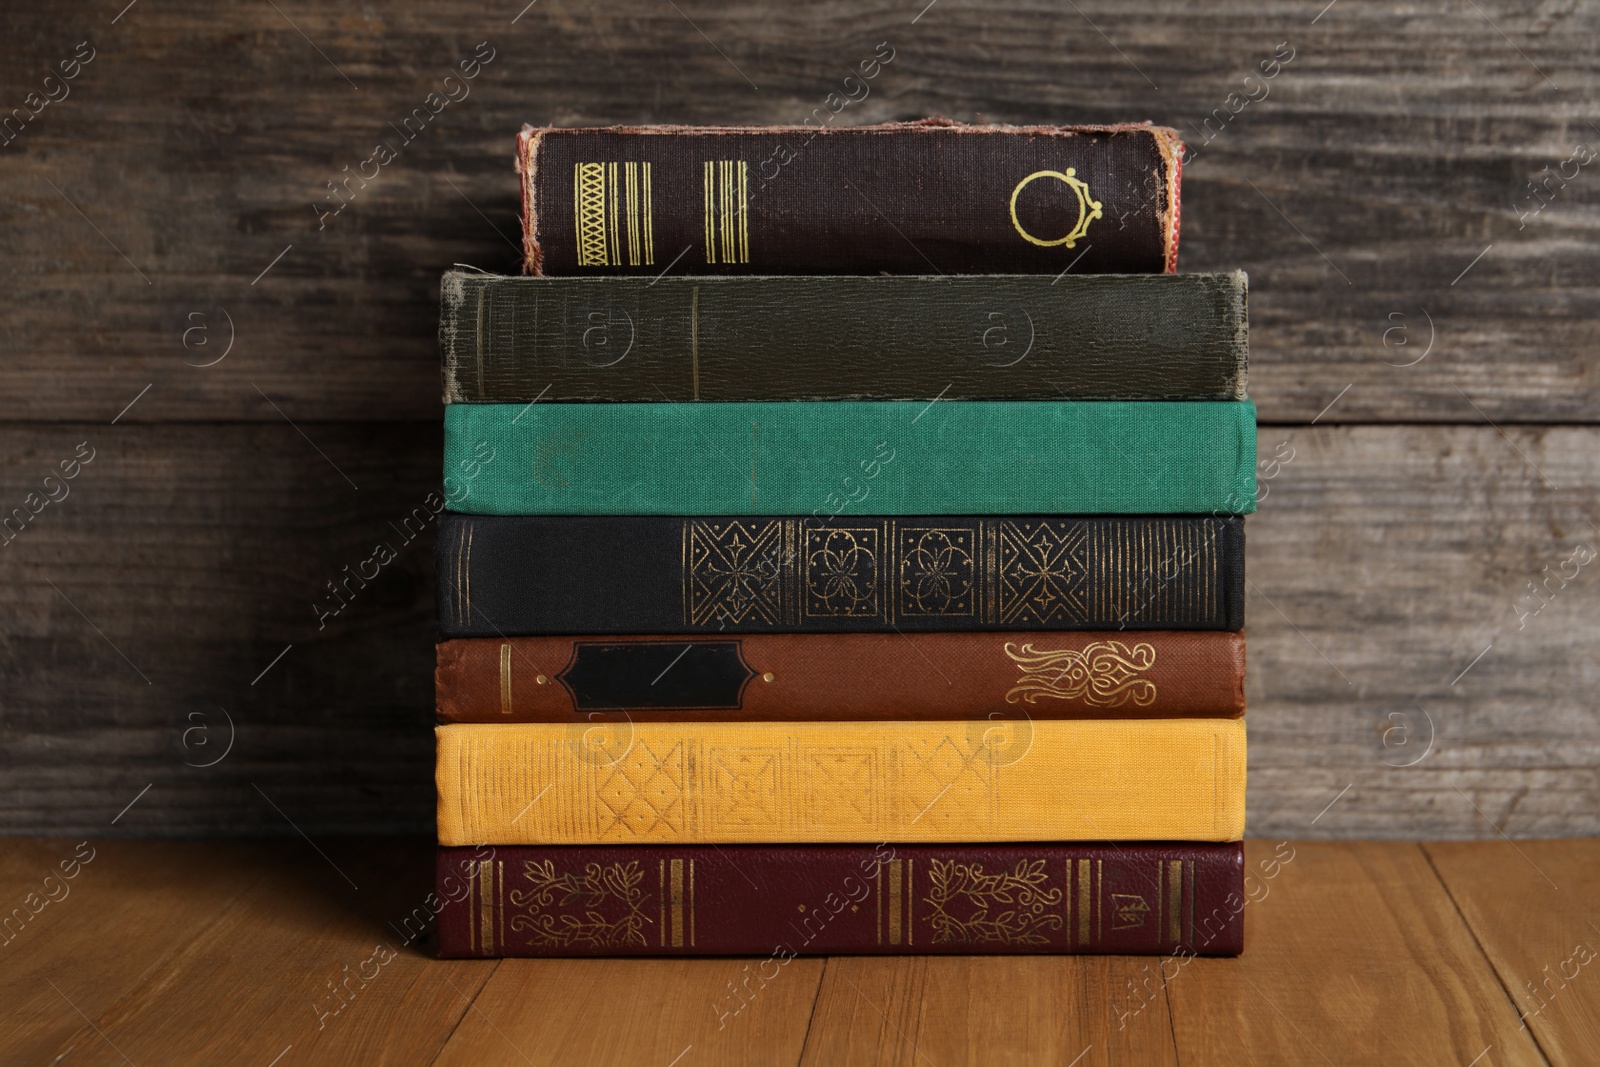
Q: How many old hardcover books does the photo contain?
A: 7